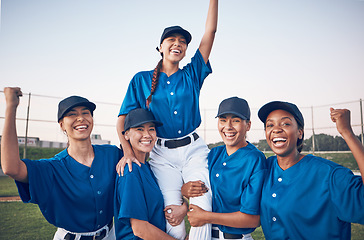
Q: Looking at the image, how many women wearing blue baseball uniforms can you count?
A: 5